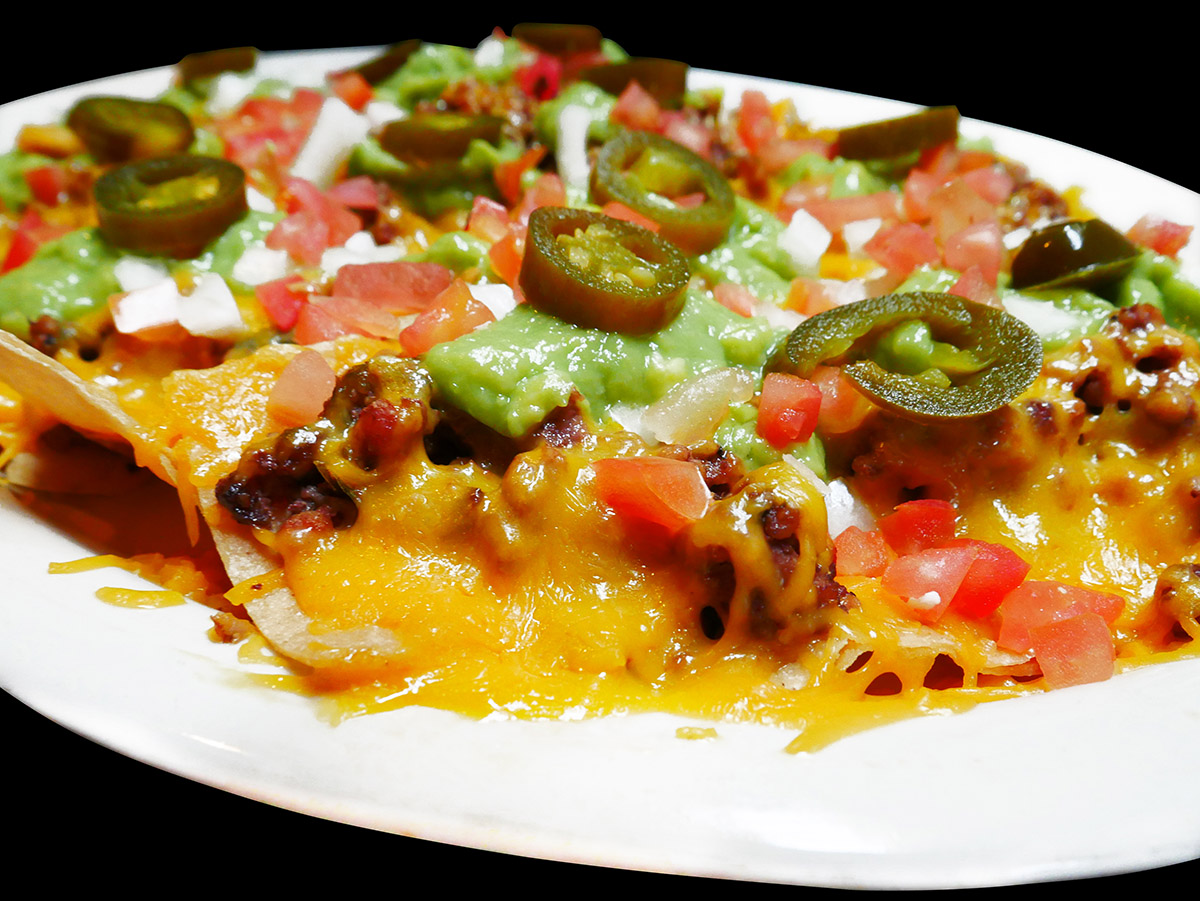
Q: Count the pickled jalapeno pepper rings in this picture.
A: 12